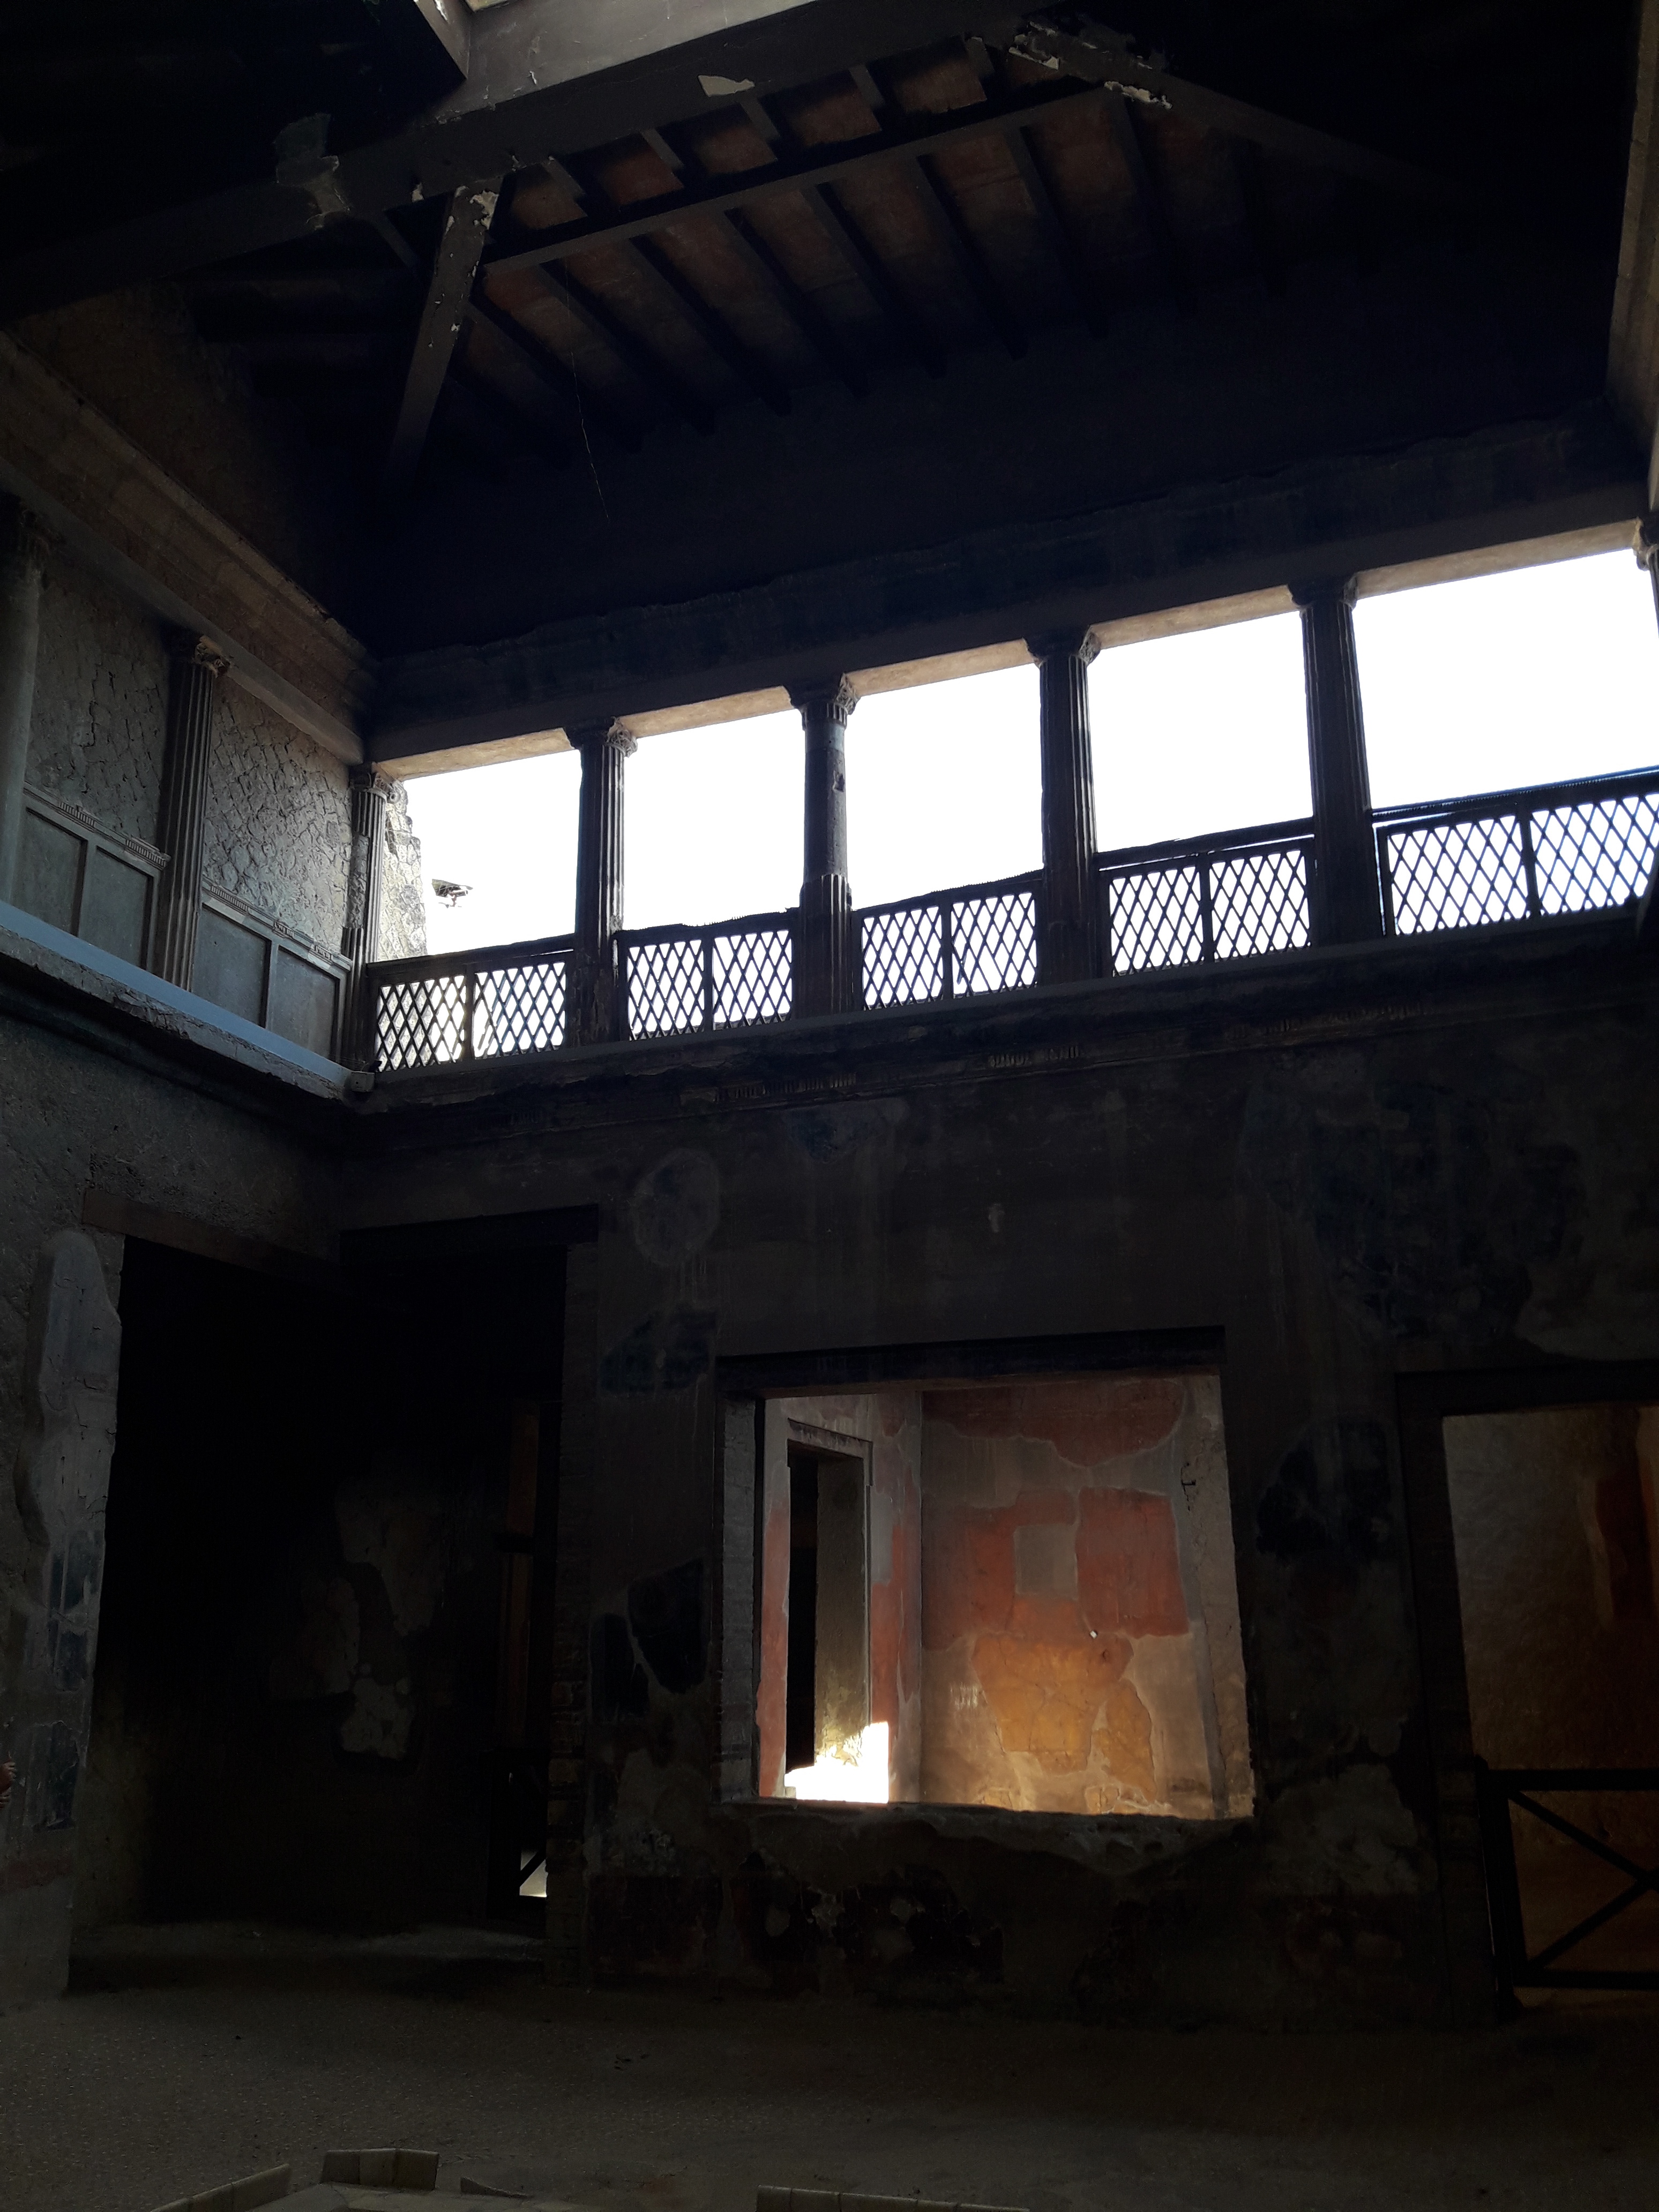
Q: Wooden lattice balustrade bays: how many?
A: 5